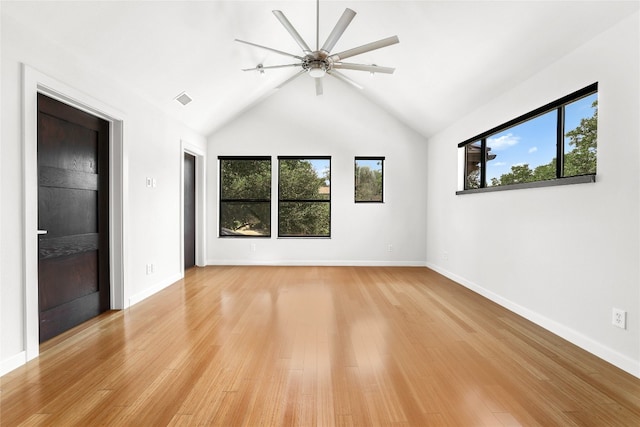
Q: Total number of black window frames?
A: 4